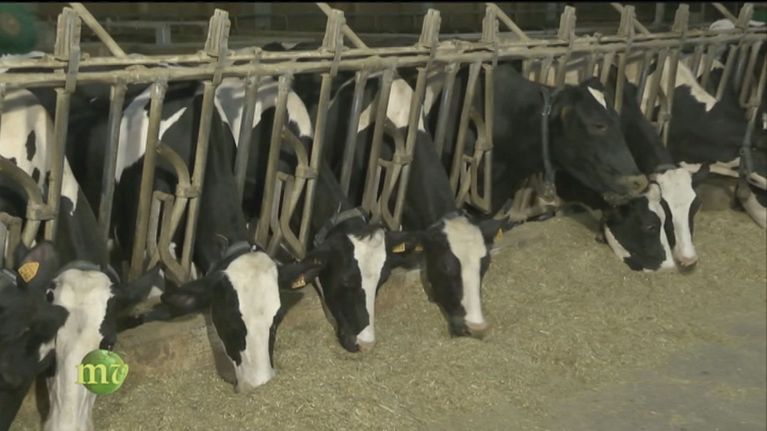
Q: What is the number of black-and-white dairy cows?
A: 9